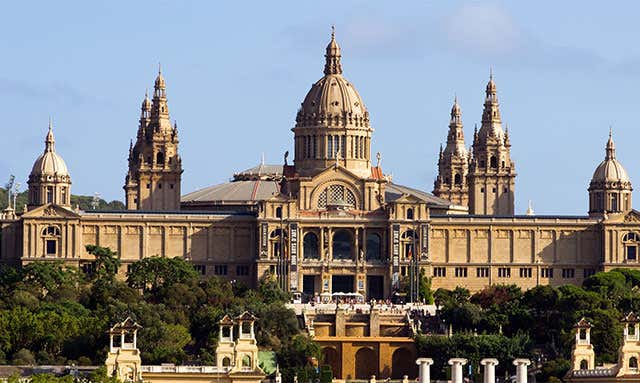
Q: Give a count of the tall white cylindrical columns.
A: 4